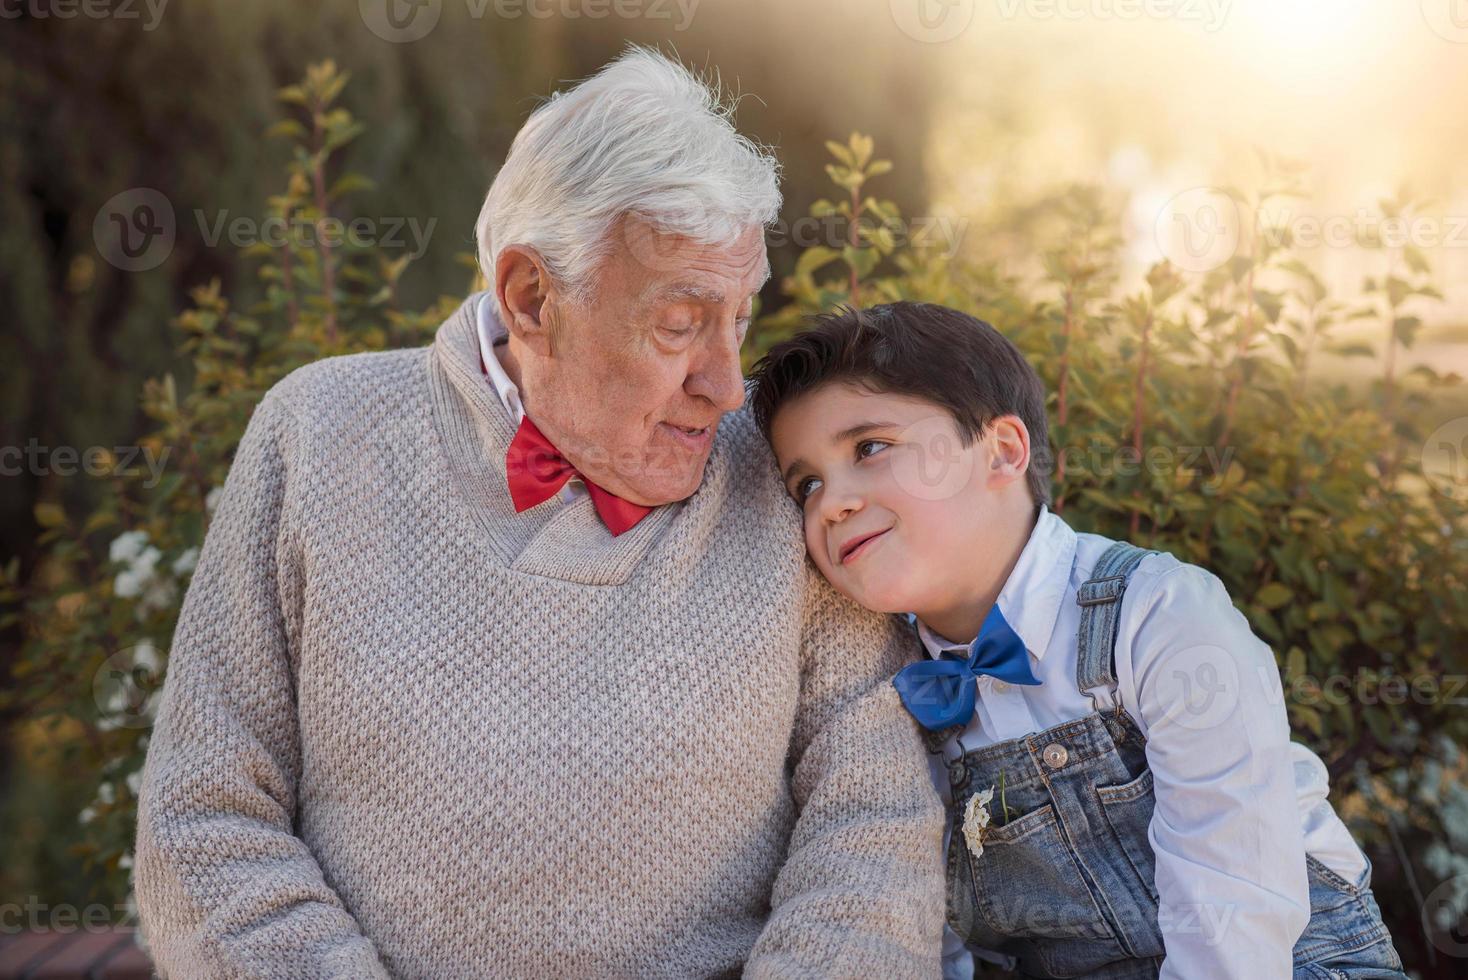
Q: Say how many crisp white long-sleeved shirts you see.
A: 1